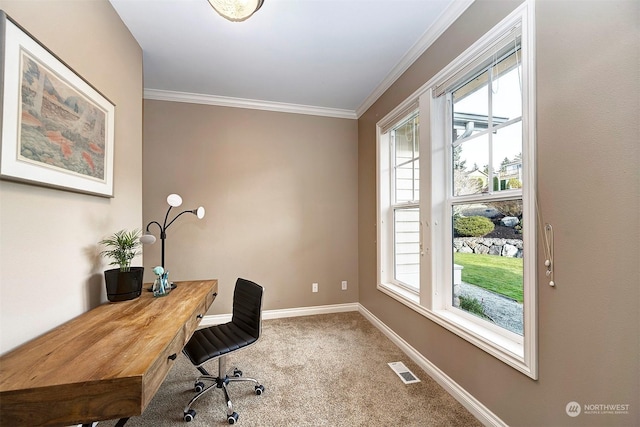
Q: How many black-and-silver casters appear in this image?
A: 5